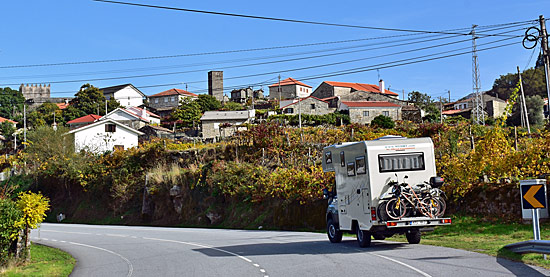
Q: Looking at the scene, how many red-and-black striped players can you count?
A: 0